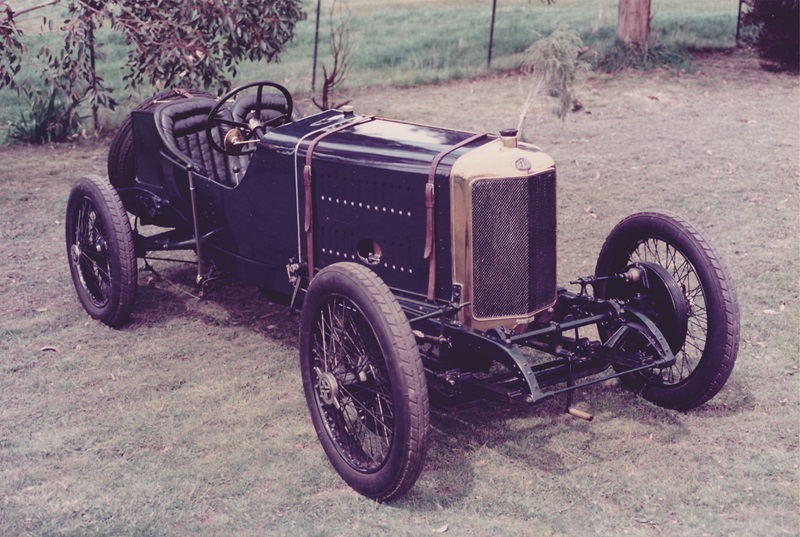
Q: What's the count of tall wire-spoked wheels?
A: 3